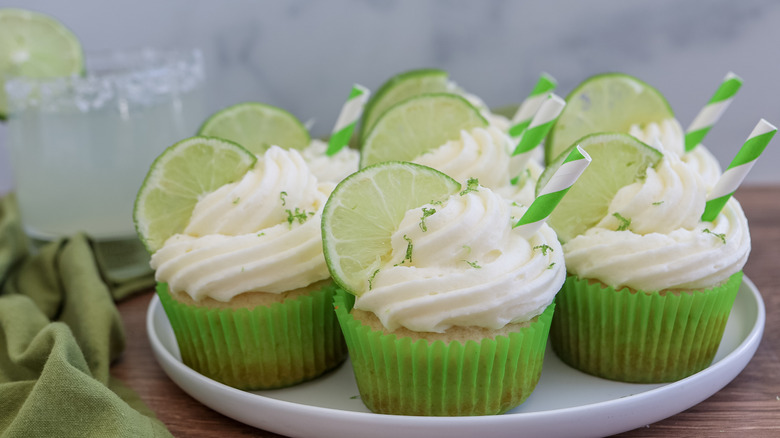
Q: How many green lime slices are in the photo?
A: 8